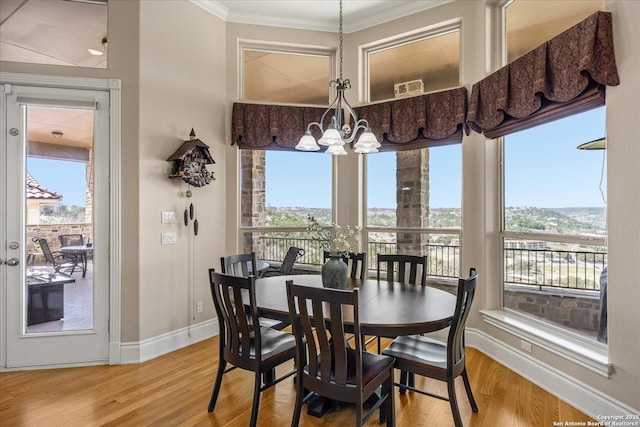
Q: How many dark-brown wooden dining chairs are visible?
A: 6